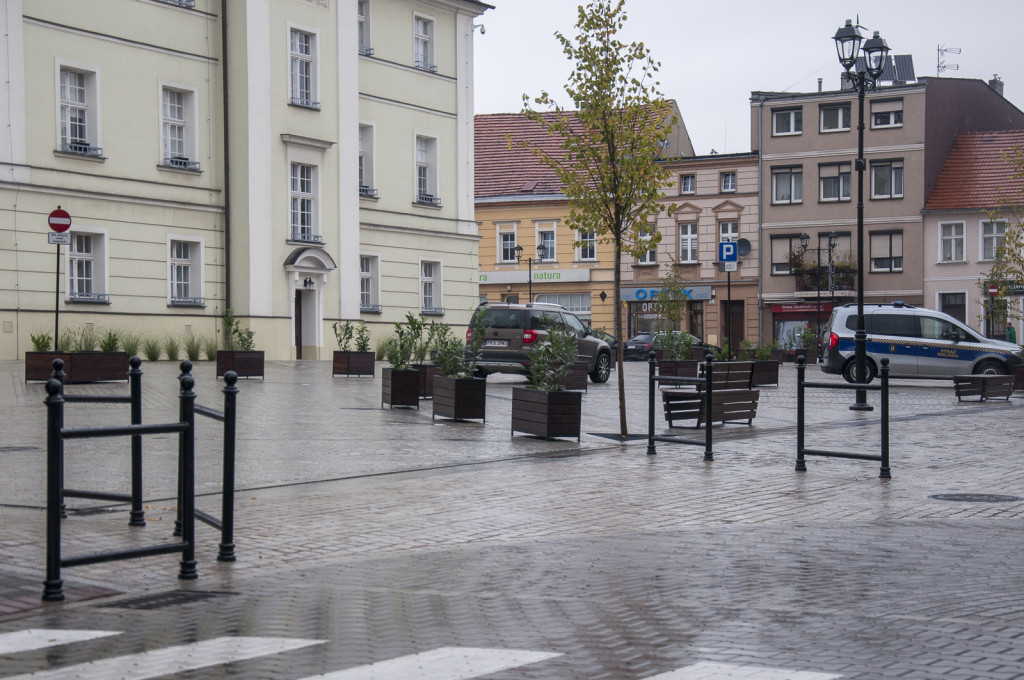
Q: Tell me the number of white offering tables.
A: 0